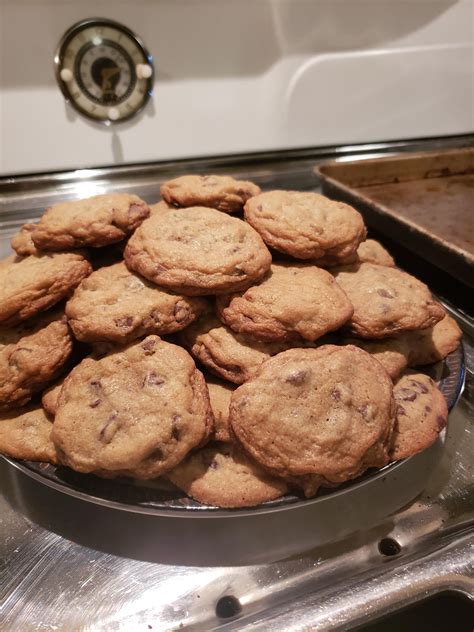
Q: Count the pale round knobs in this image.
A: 3